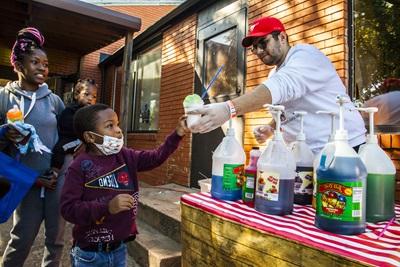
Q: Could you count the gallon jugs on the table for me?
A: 6